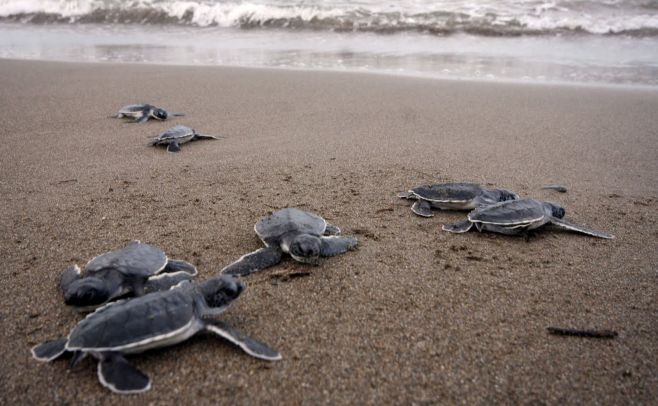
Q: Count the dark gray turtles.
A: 7